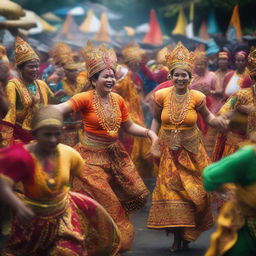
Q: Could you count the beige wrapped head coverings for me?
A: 1